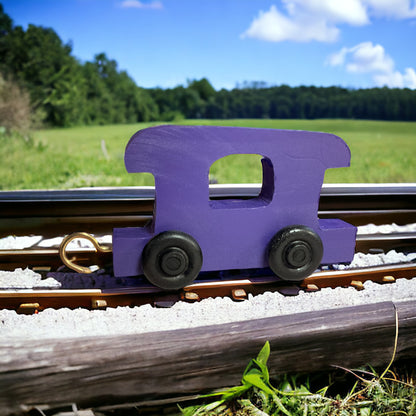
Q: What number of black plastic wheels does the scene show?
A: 2